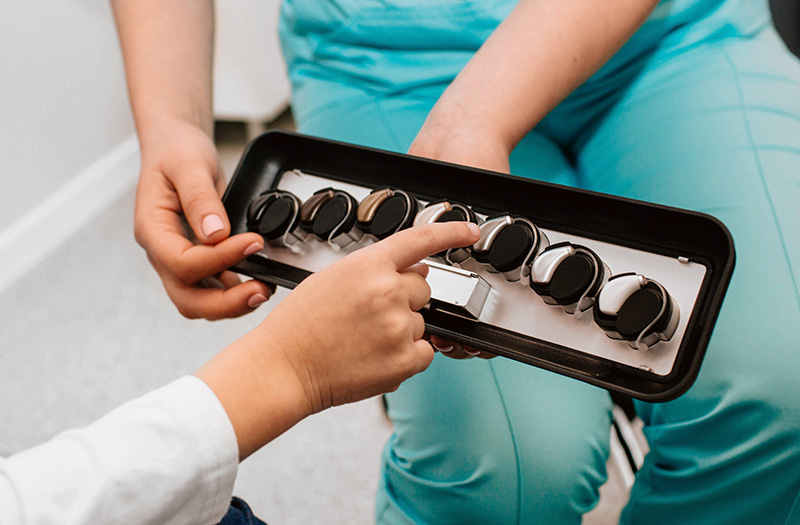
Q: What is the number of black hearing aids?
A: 1